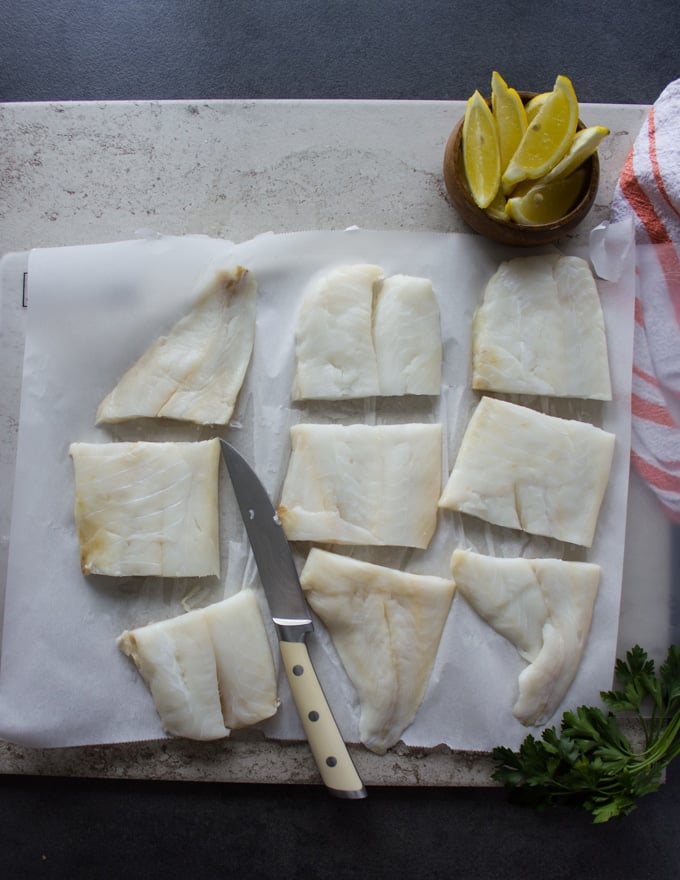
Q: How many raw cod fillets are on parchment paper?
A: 9